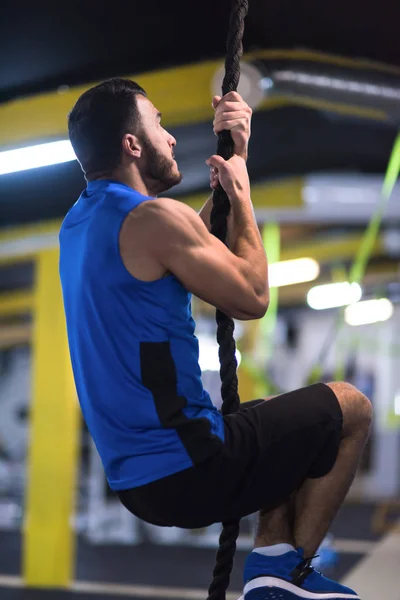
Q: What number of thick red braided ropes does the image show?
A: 0